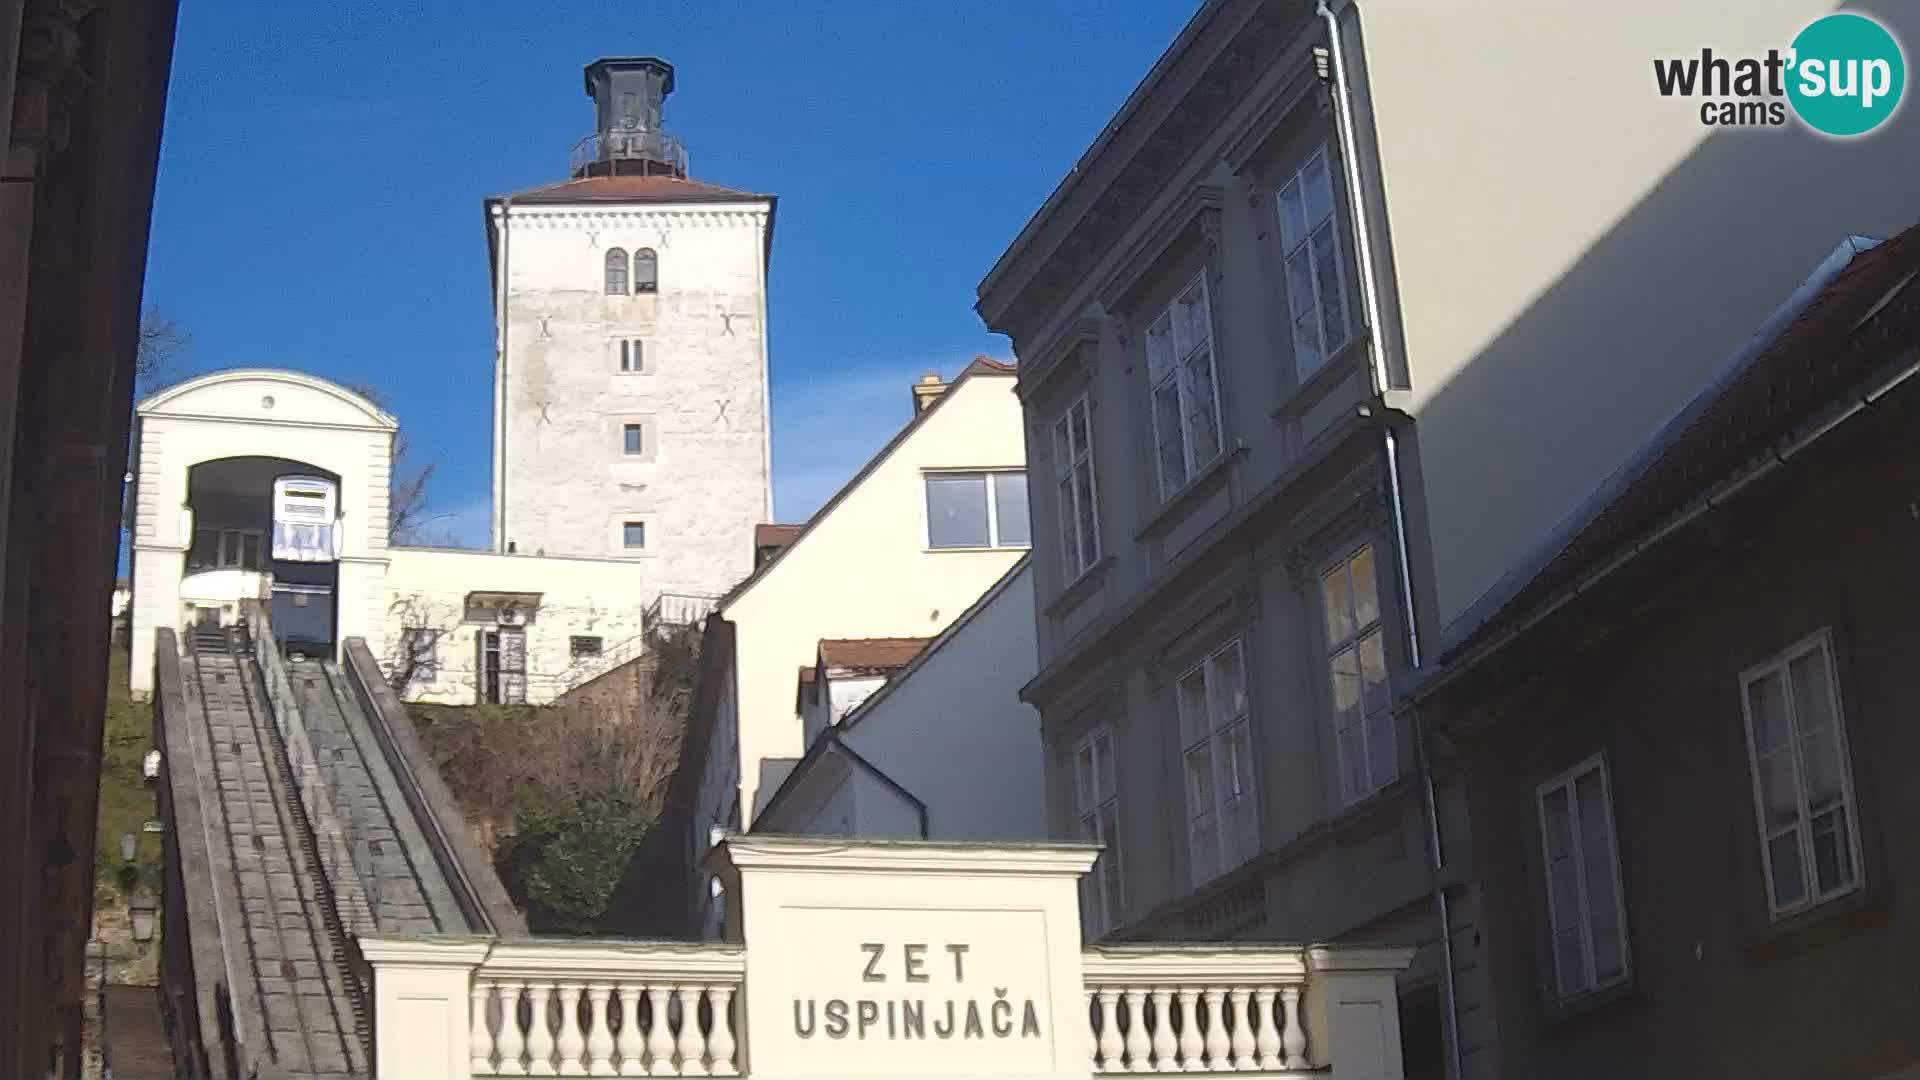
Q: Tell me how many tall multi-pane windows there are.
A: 8